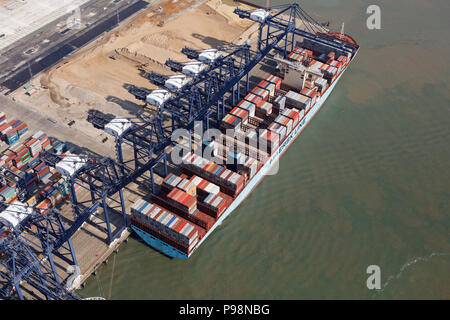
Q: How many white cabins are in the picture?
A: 8